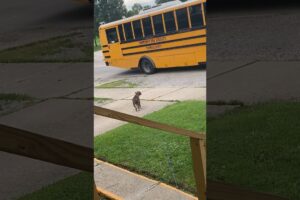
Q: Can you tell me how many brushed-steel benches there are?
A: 0